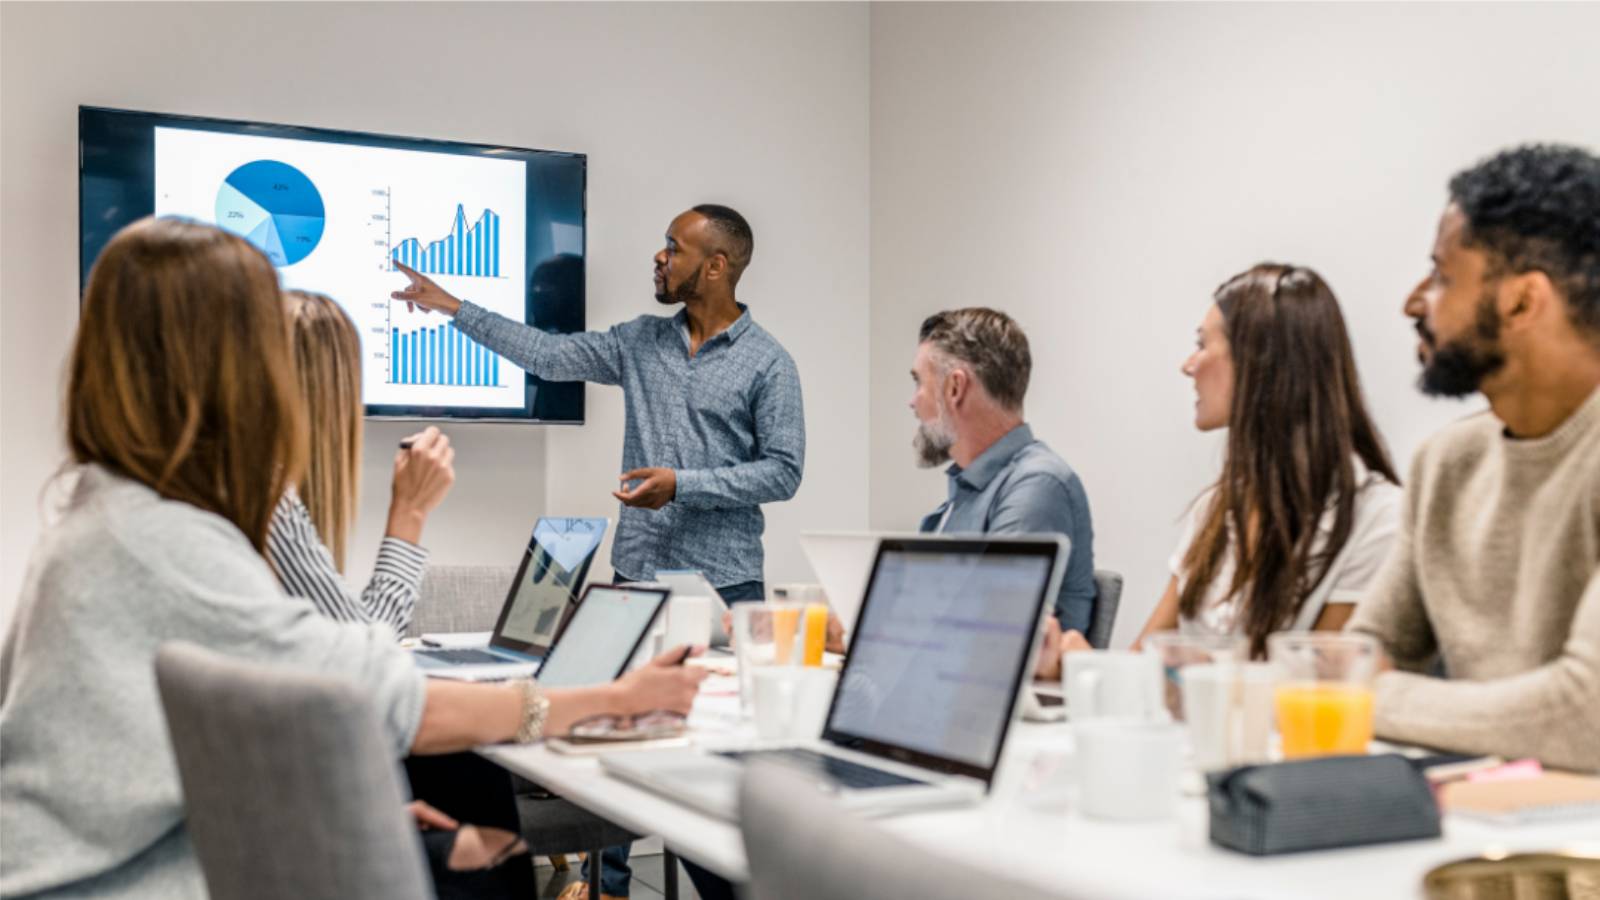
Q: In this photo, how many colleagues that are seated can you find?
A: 5